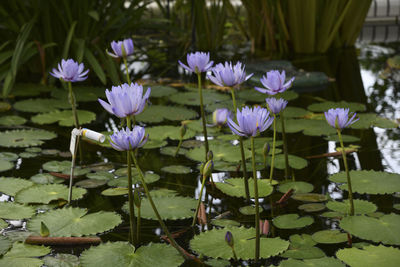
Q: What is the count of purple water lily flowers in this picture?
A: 11